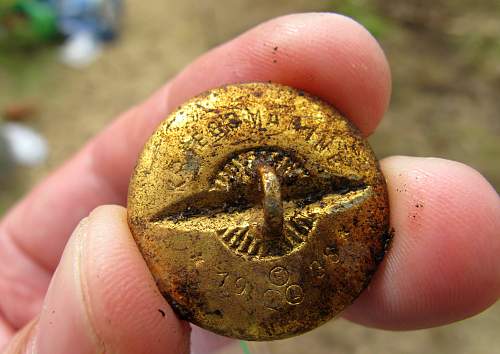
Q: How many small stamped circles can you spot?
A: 3